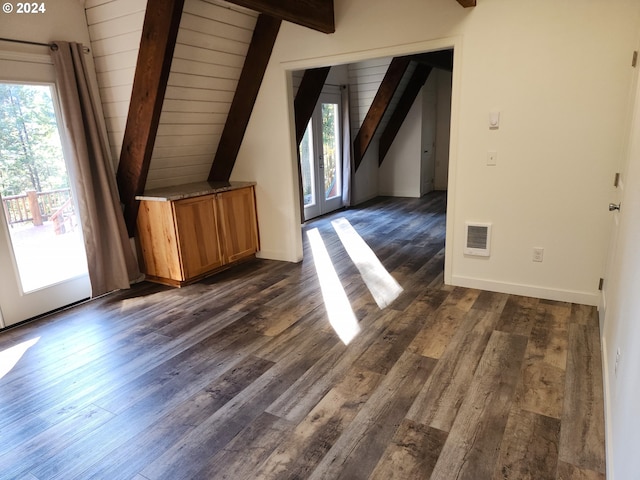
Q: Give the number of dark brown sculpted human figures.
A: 0